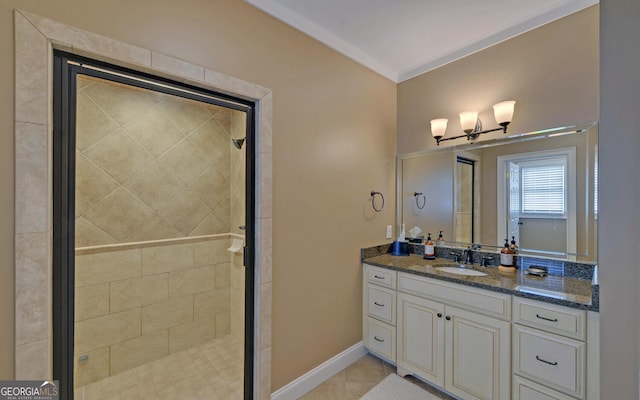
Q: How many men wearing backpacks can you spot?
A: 0